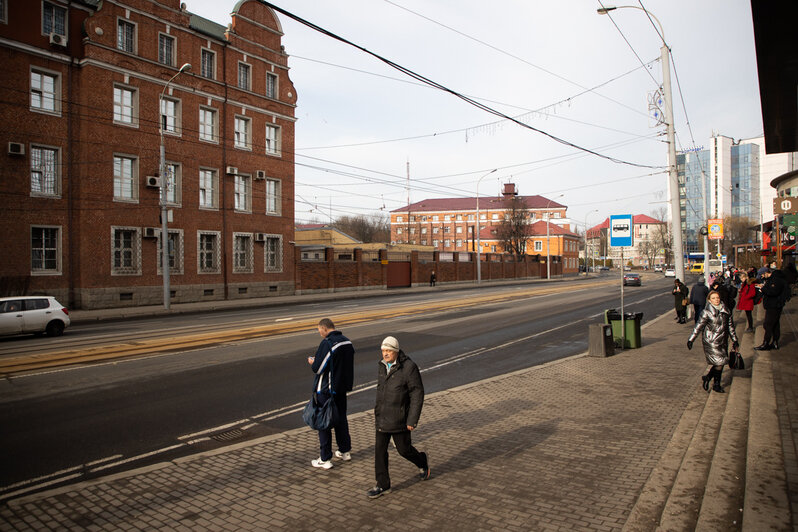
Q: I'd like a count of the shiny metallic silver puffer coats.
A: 1